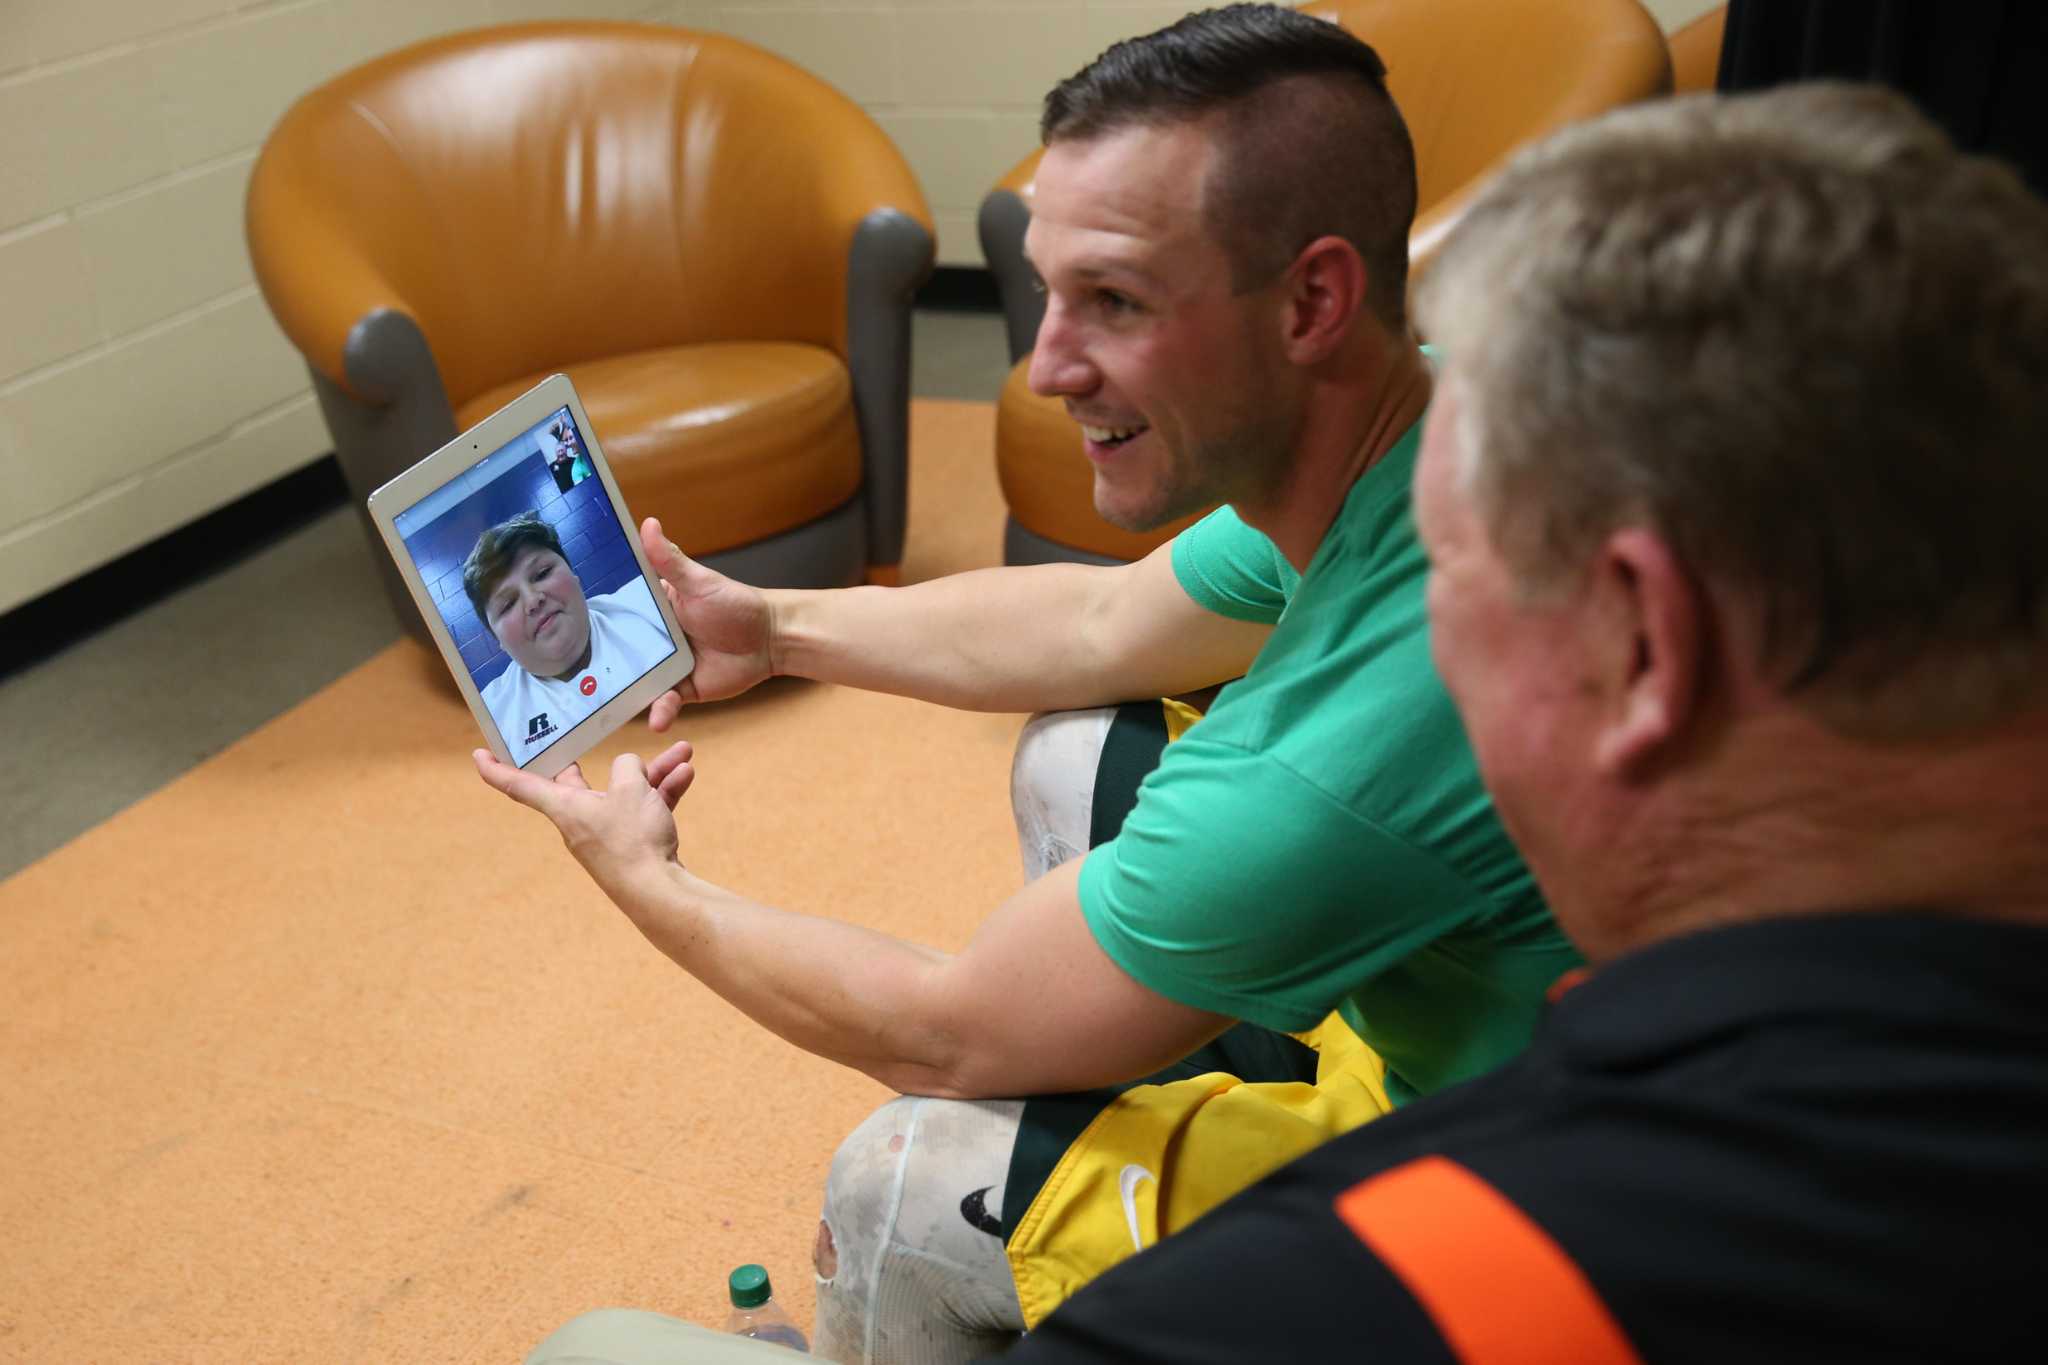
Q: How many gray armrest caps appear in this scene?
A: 3